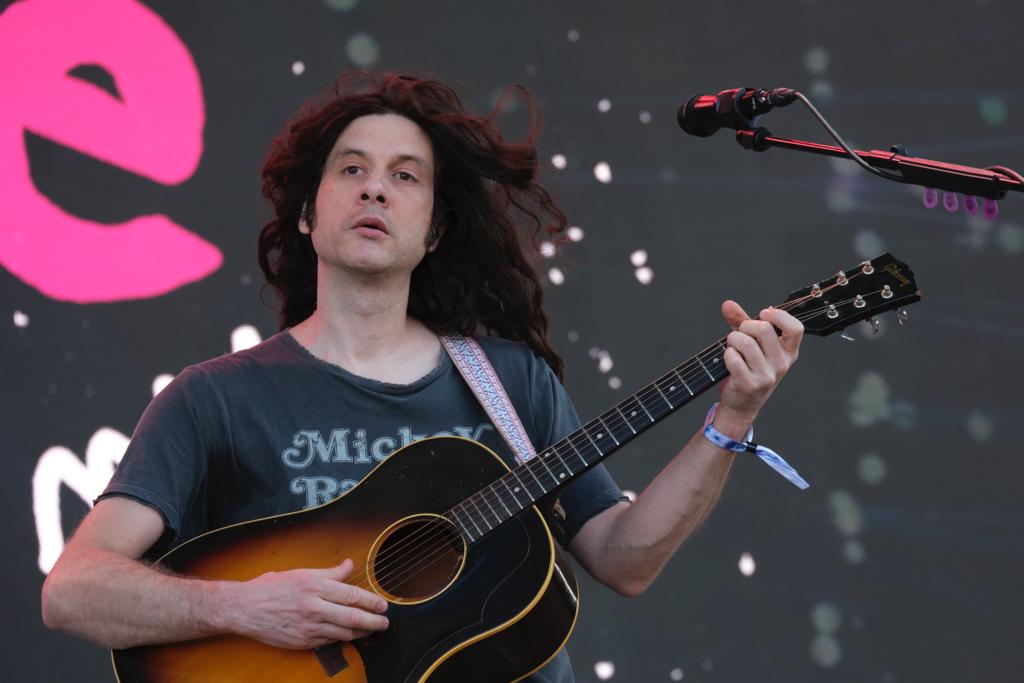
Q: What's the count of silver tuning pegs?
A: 6